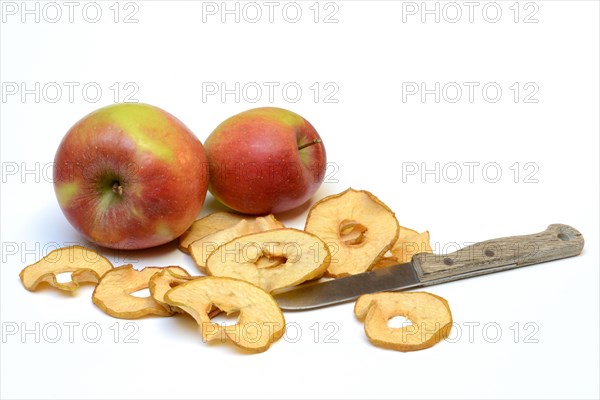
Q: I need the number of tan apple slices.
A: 10